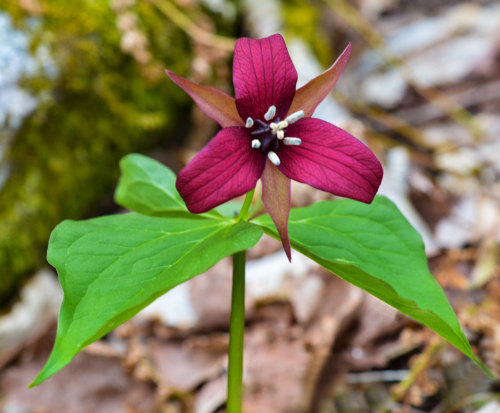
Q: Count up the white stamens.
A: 6